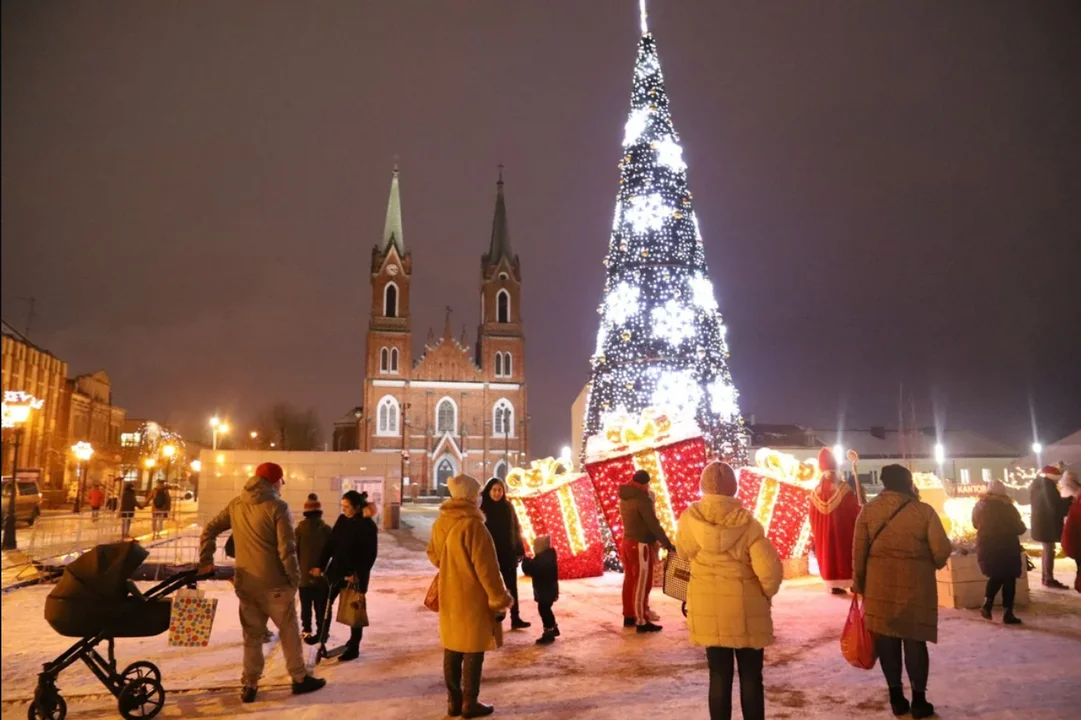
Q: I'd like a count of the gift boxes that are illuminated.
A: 3